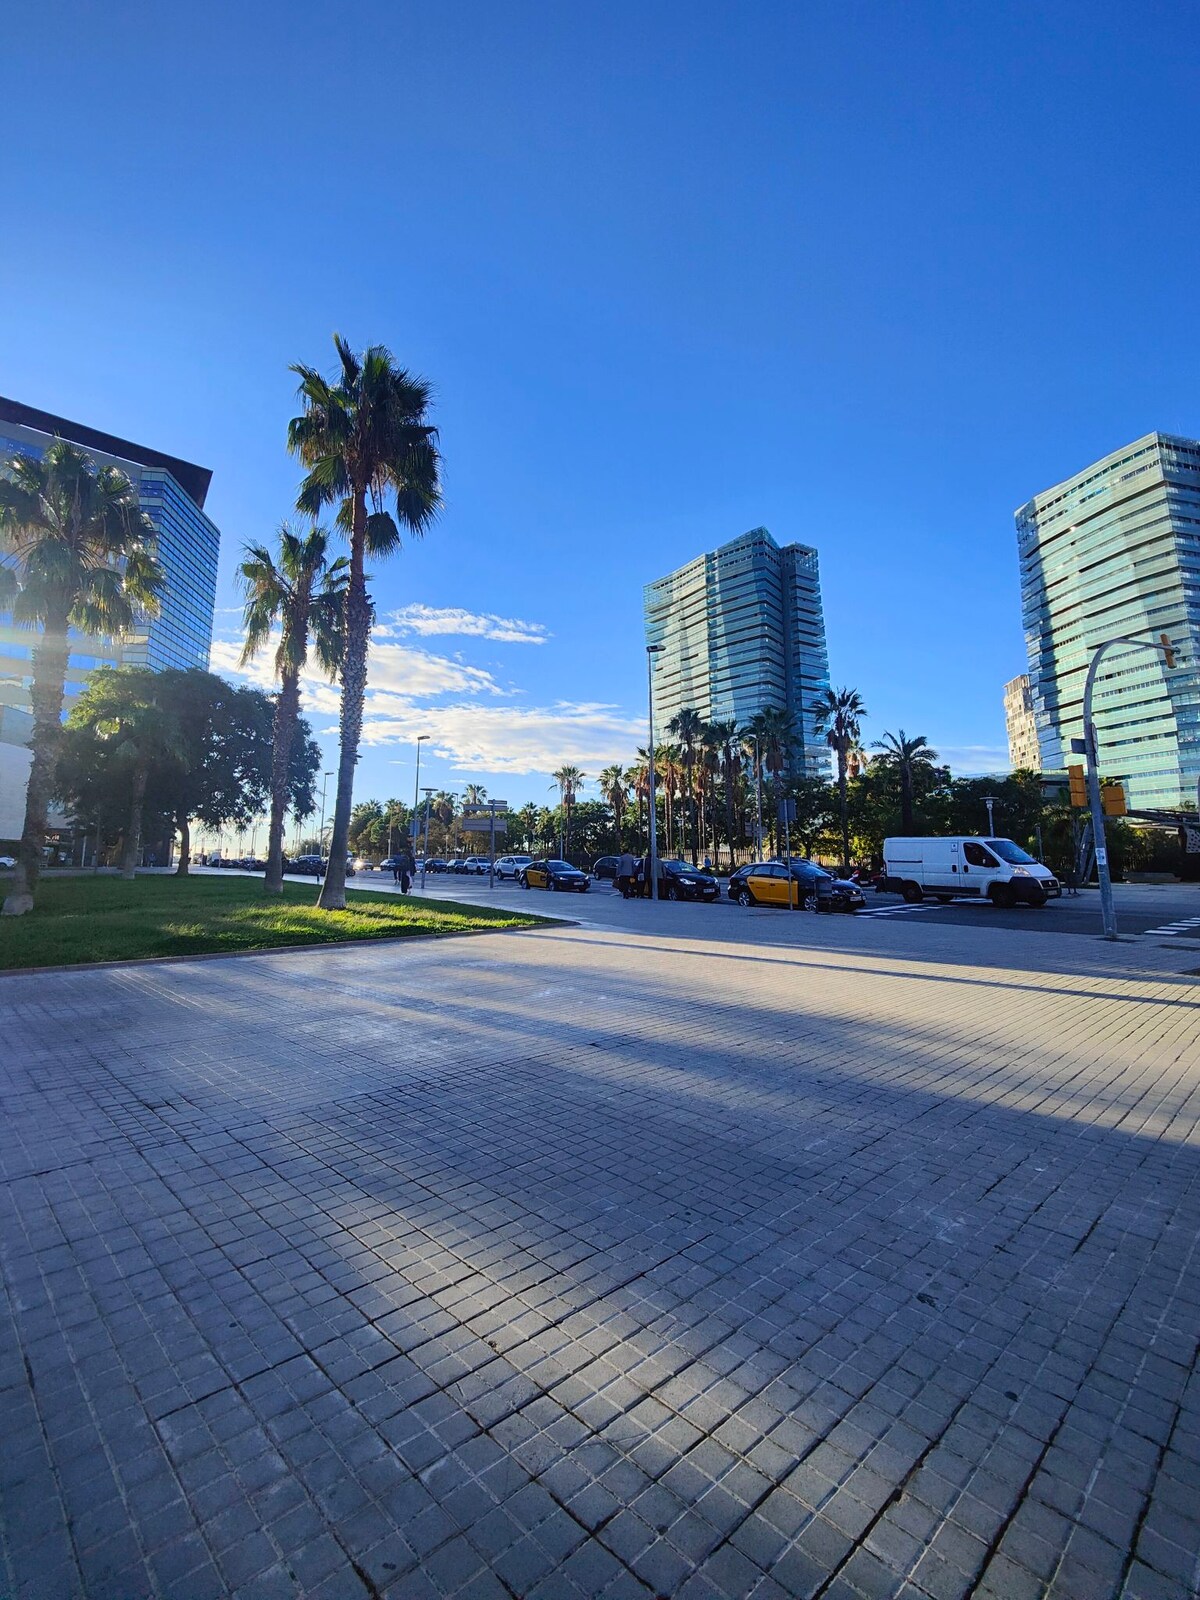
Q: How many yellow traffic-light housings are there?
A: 3